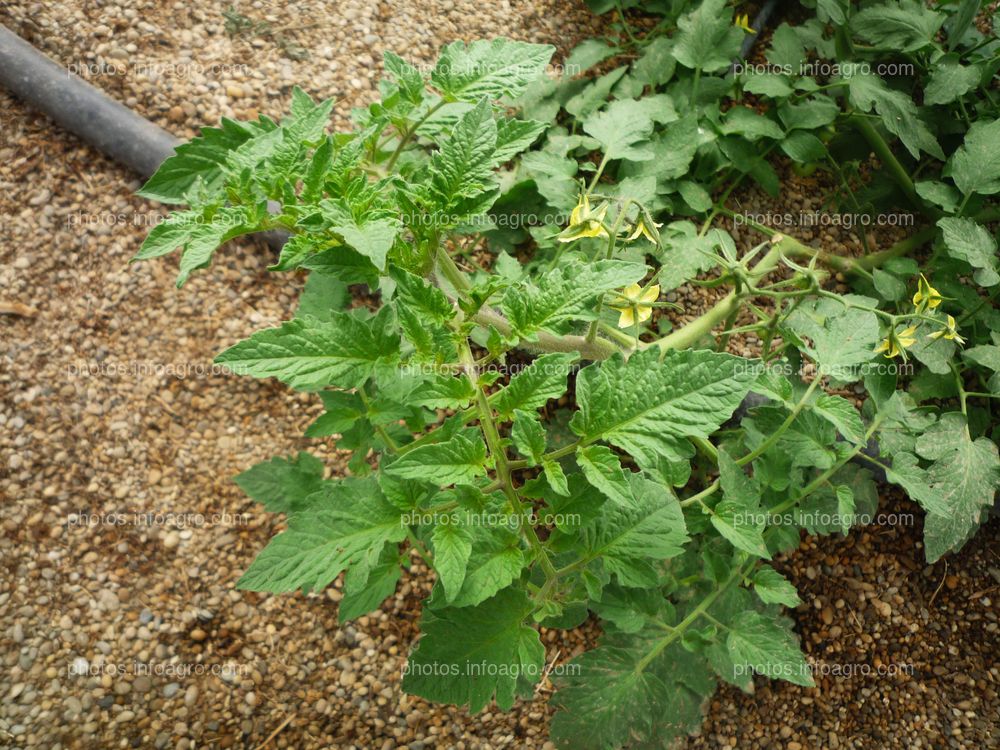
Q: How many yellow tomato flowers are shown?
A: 7